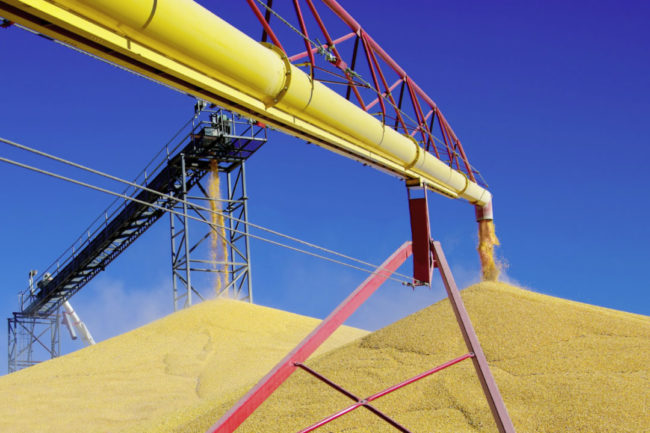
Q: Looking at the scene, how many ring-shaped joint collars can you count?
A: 3